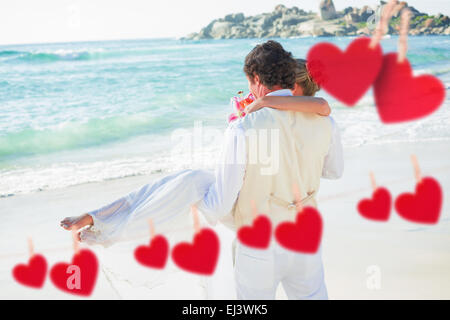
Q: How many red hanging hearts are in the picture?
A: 10